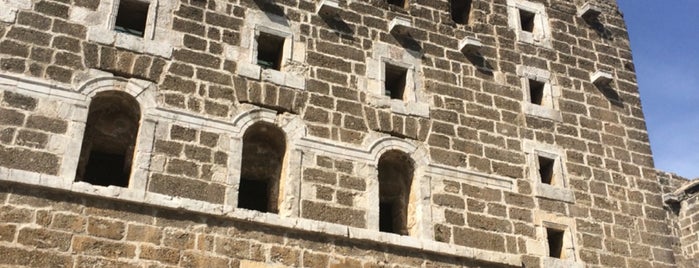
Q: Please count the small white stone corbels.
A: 5